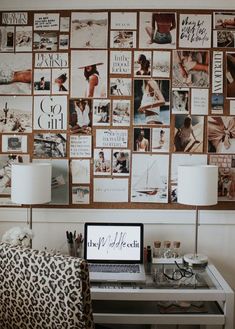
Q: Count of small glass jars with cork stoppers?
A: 3